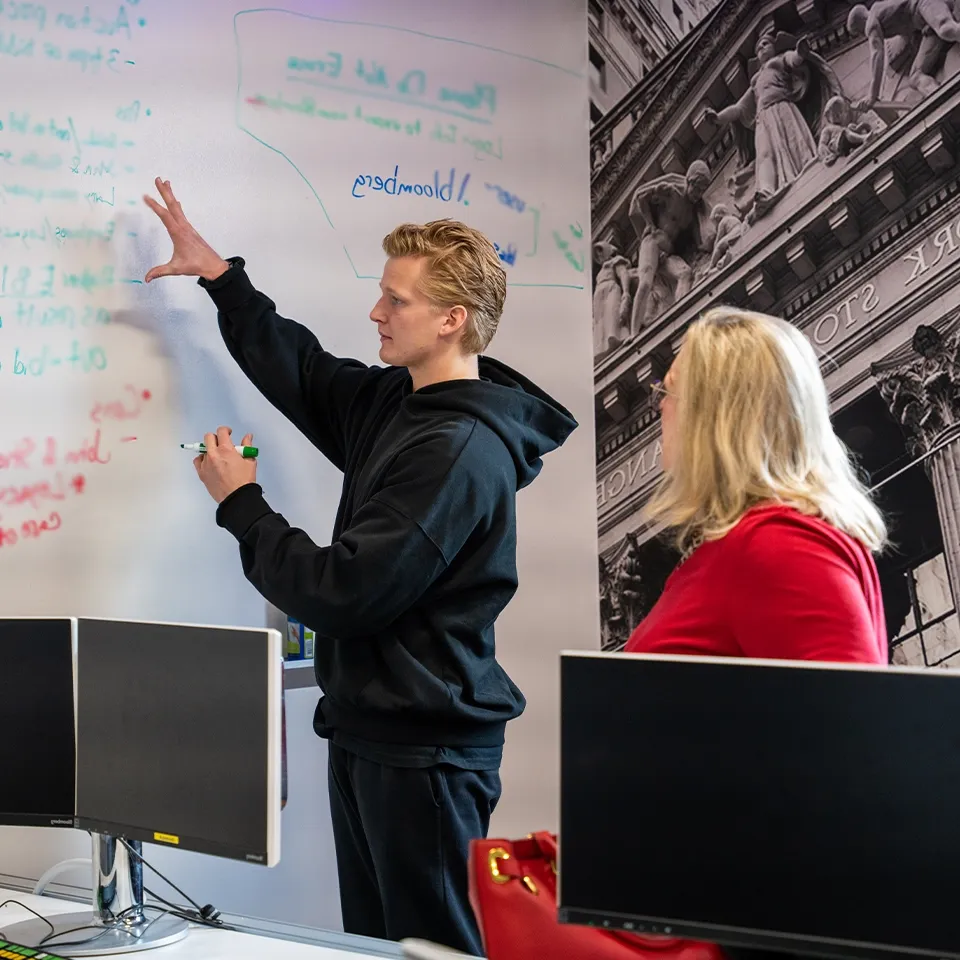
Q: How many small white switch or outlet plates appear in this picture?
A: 0